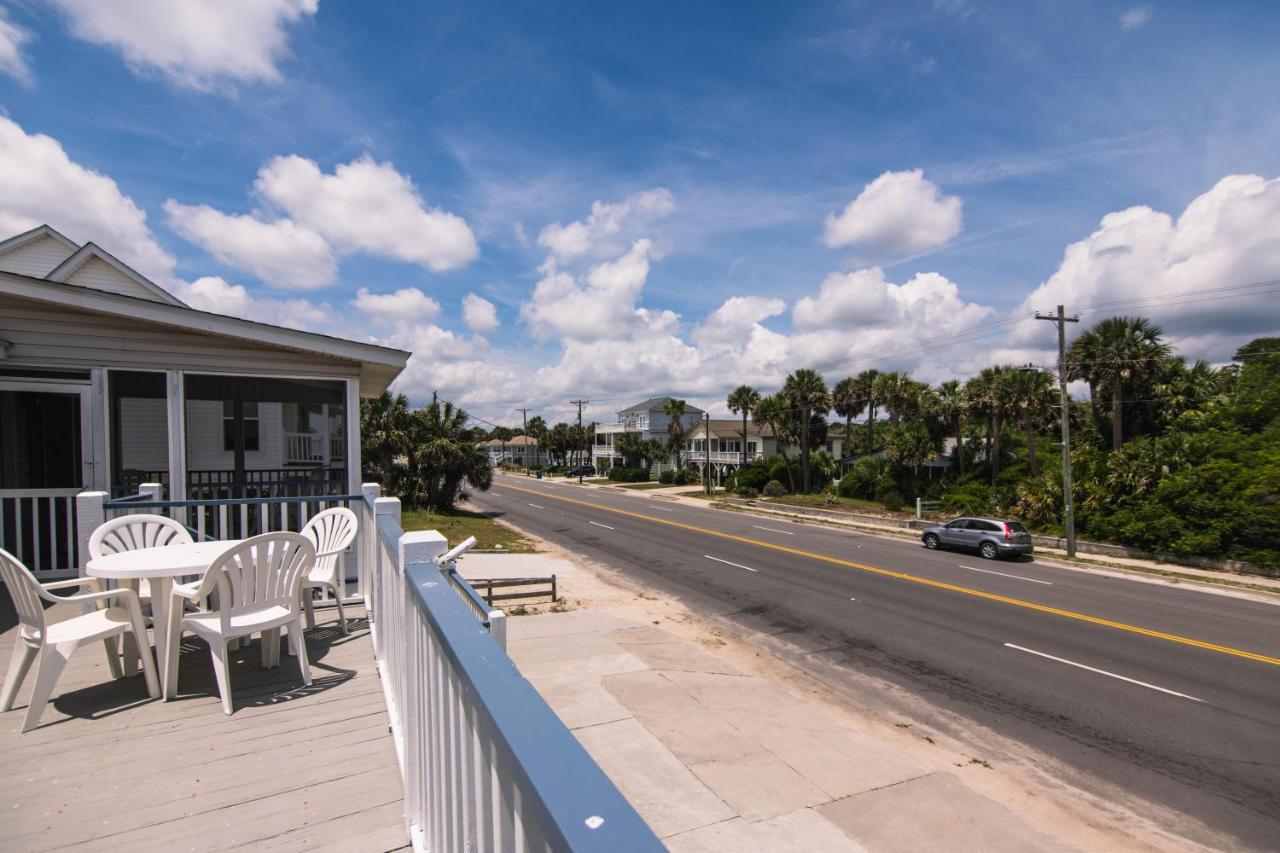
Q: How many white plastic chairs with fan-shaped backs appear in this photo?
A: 4